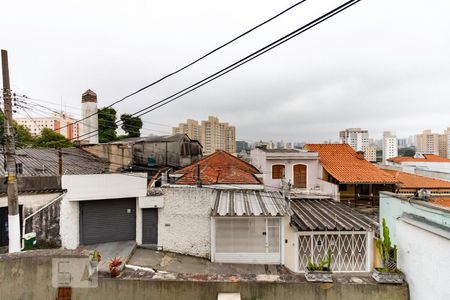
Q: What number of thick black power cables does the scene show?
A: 3